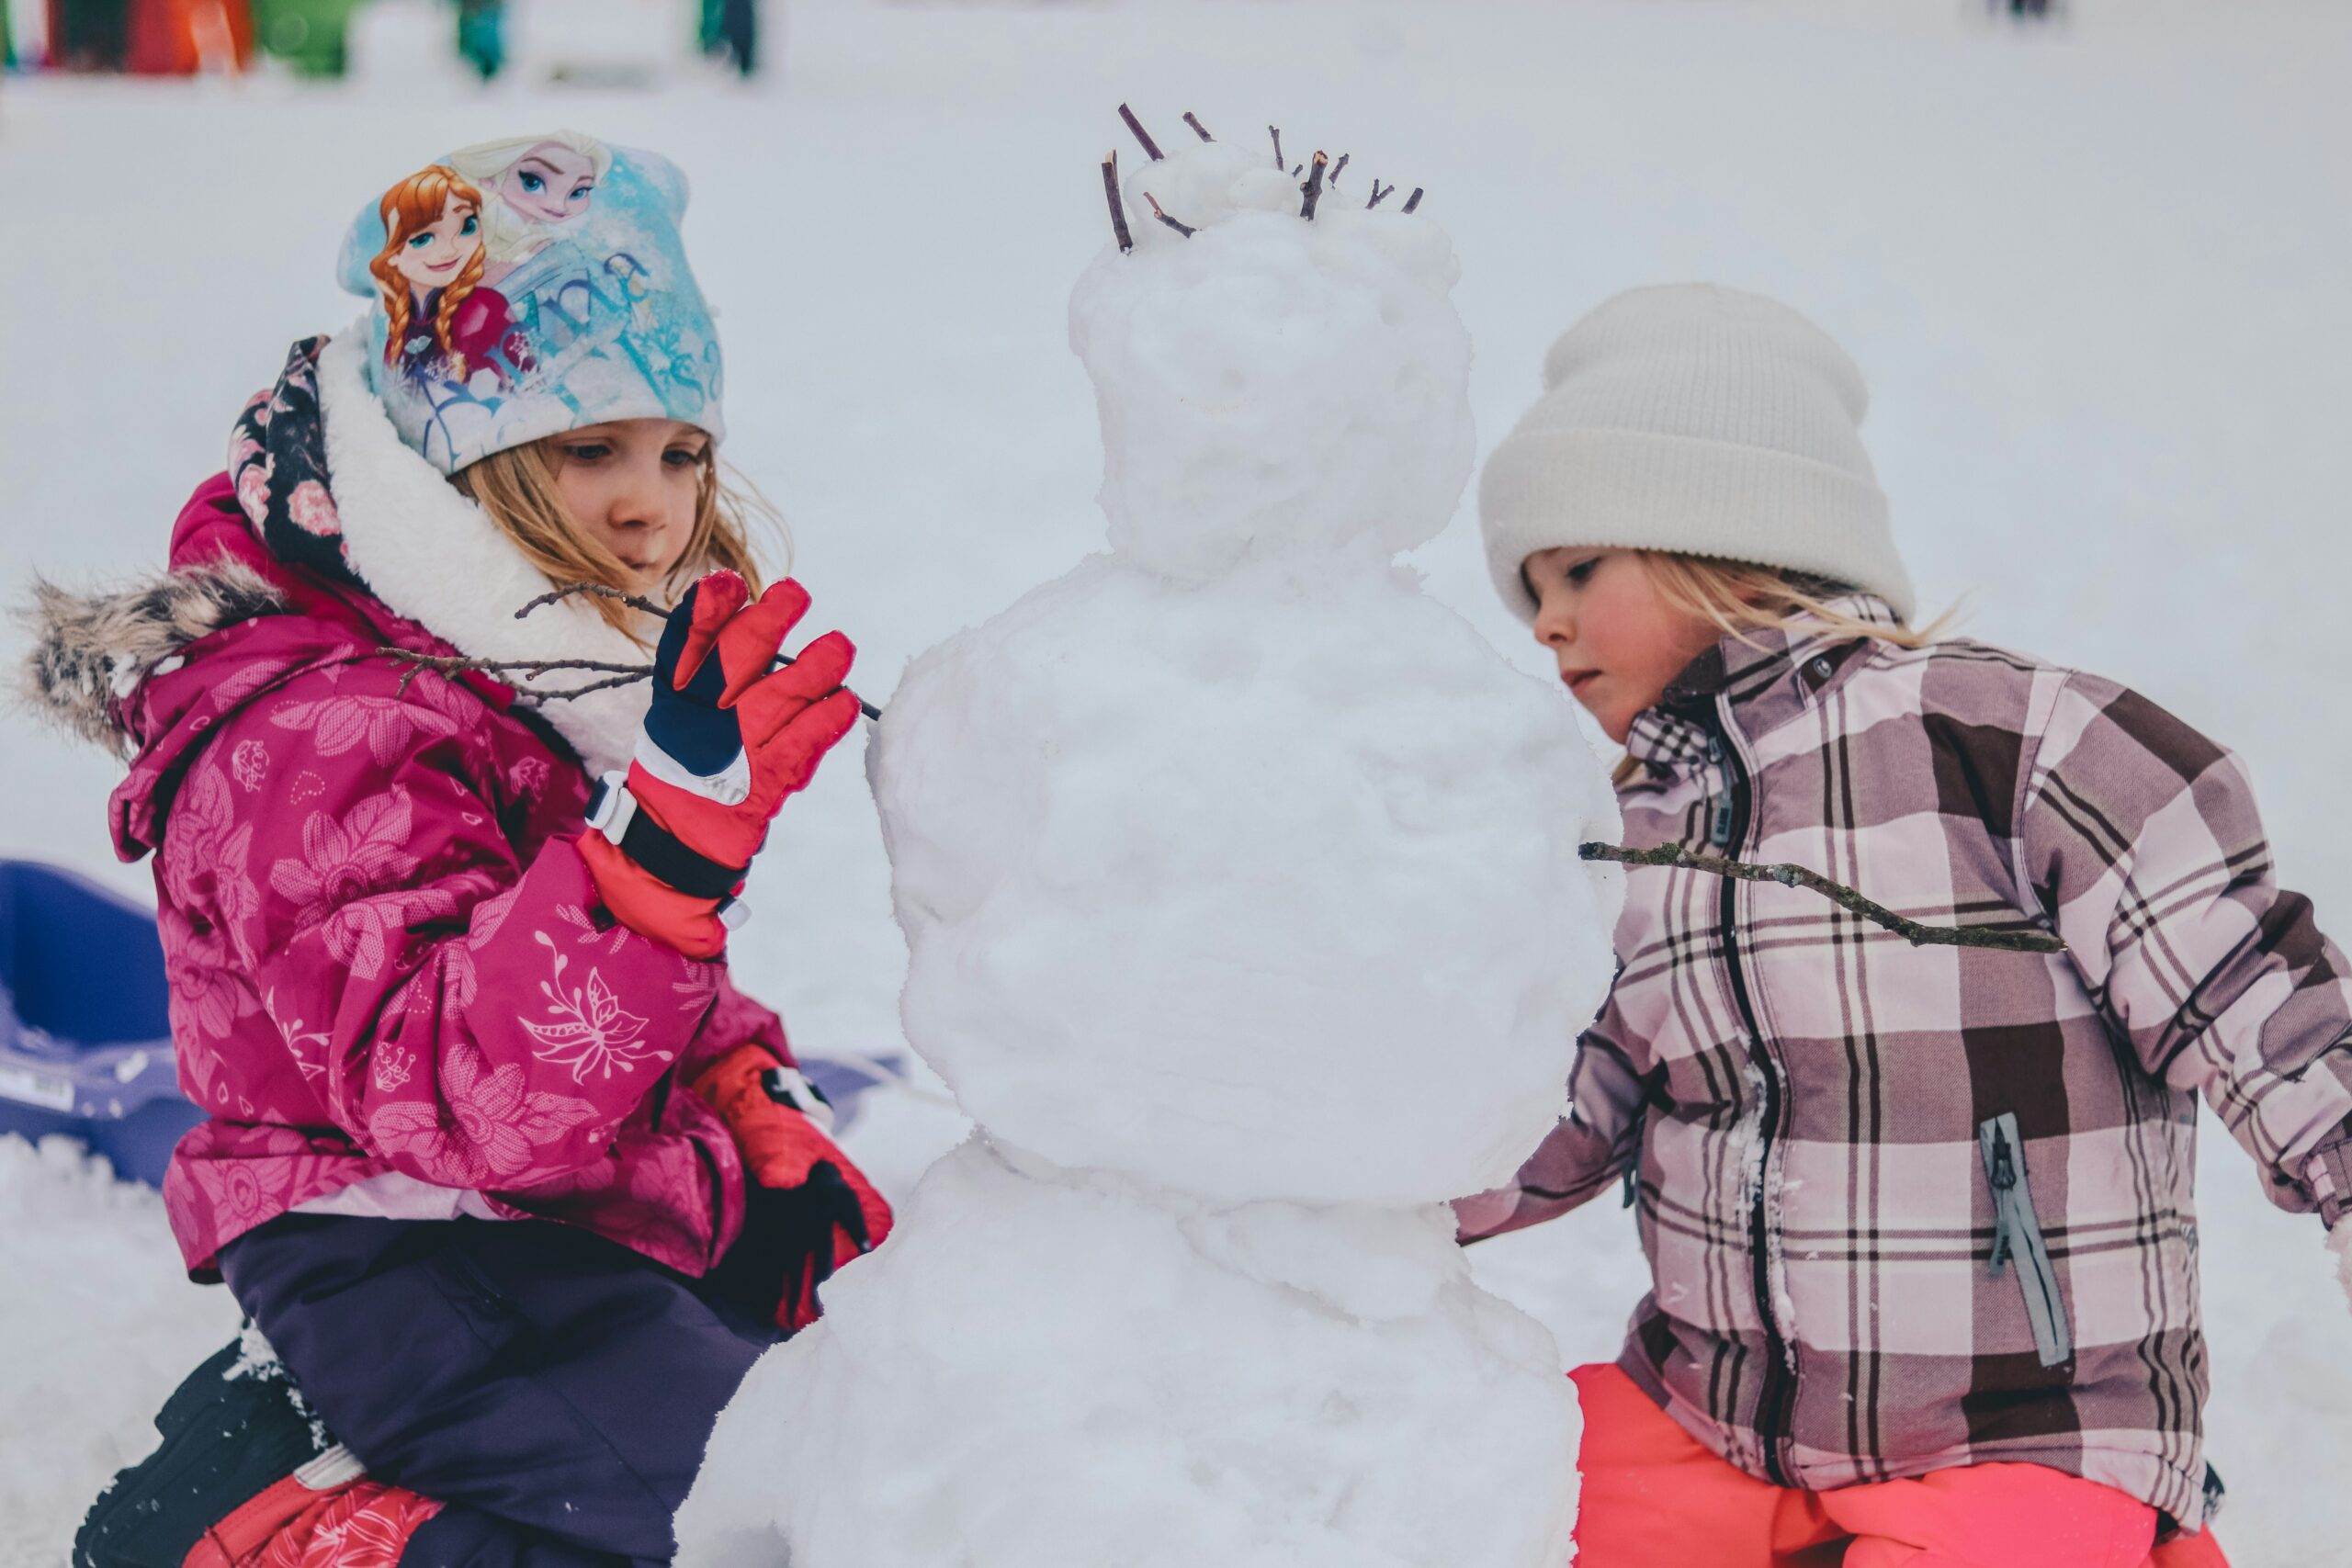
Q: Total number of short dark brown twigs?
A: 10